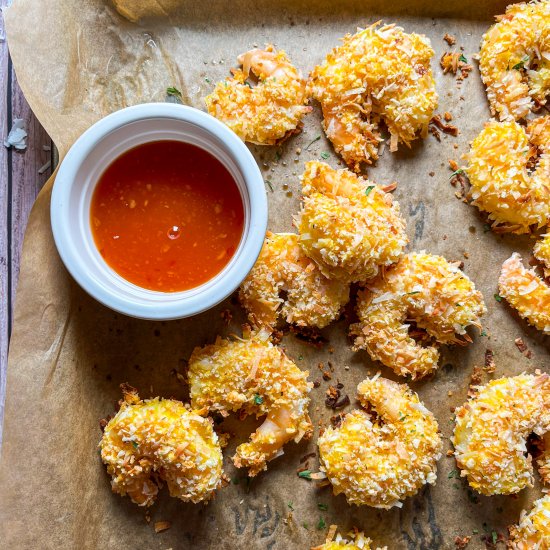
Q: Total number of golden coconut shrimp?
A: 14